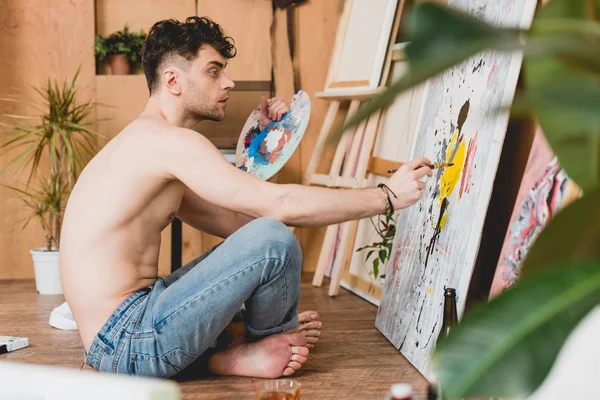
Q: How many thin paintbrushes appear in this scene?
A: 1